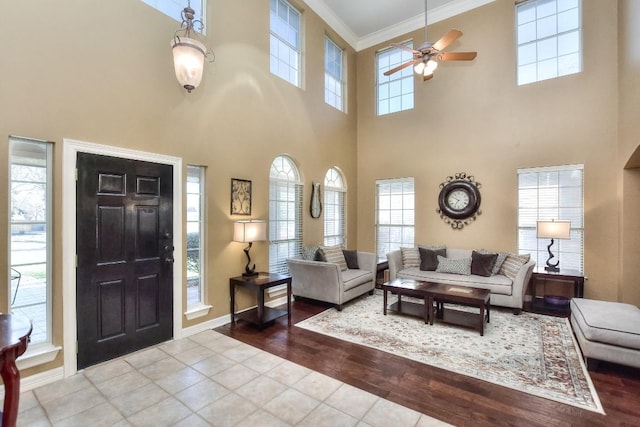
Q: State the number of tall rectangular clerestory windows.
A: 5